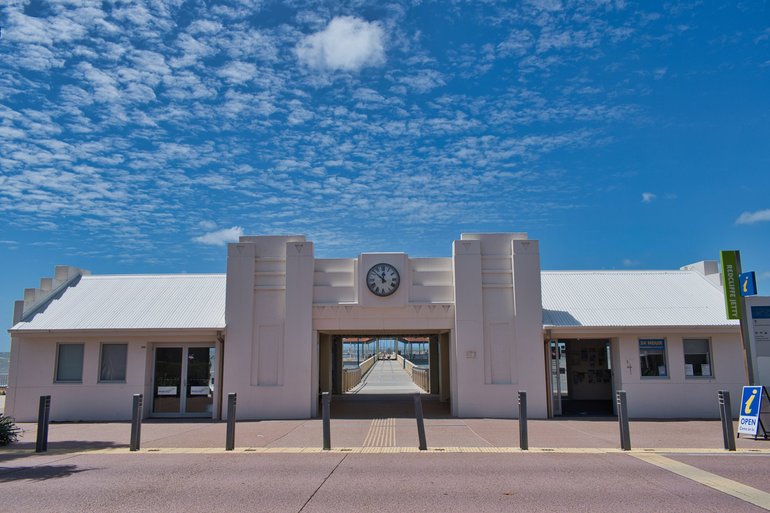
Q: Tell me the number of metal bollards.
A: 8